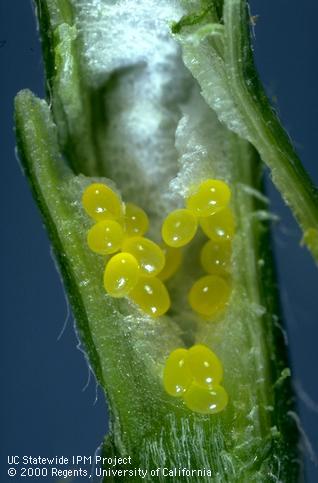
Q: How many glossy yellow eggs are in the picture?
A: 15